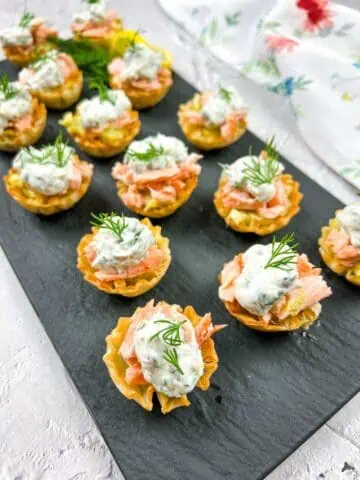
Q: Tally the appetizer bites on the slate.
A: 14